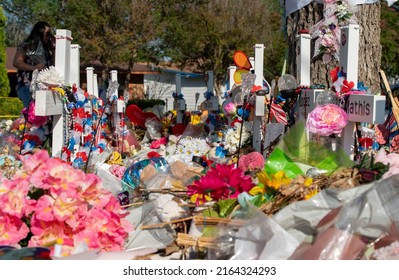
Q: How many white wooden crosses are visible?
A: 12